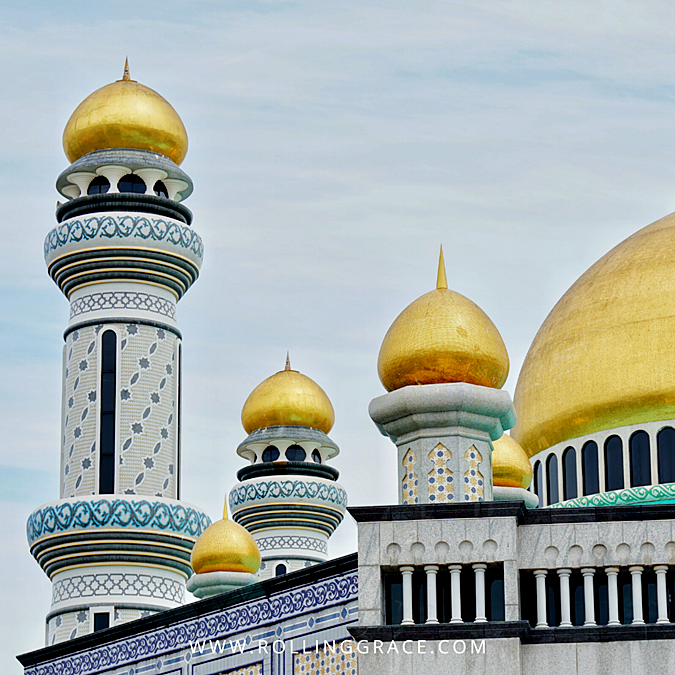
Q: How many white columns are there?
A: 10